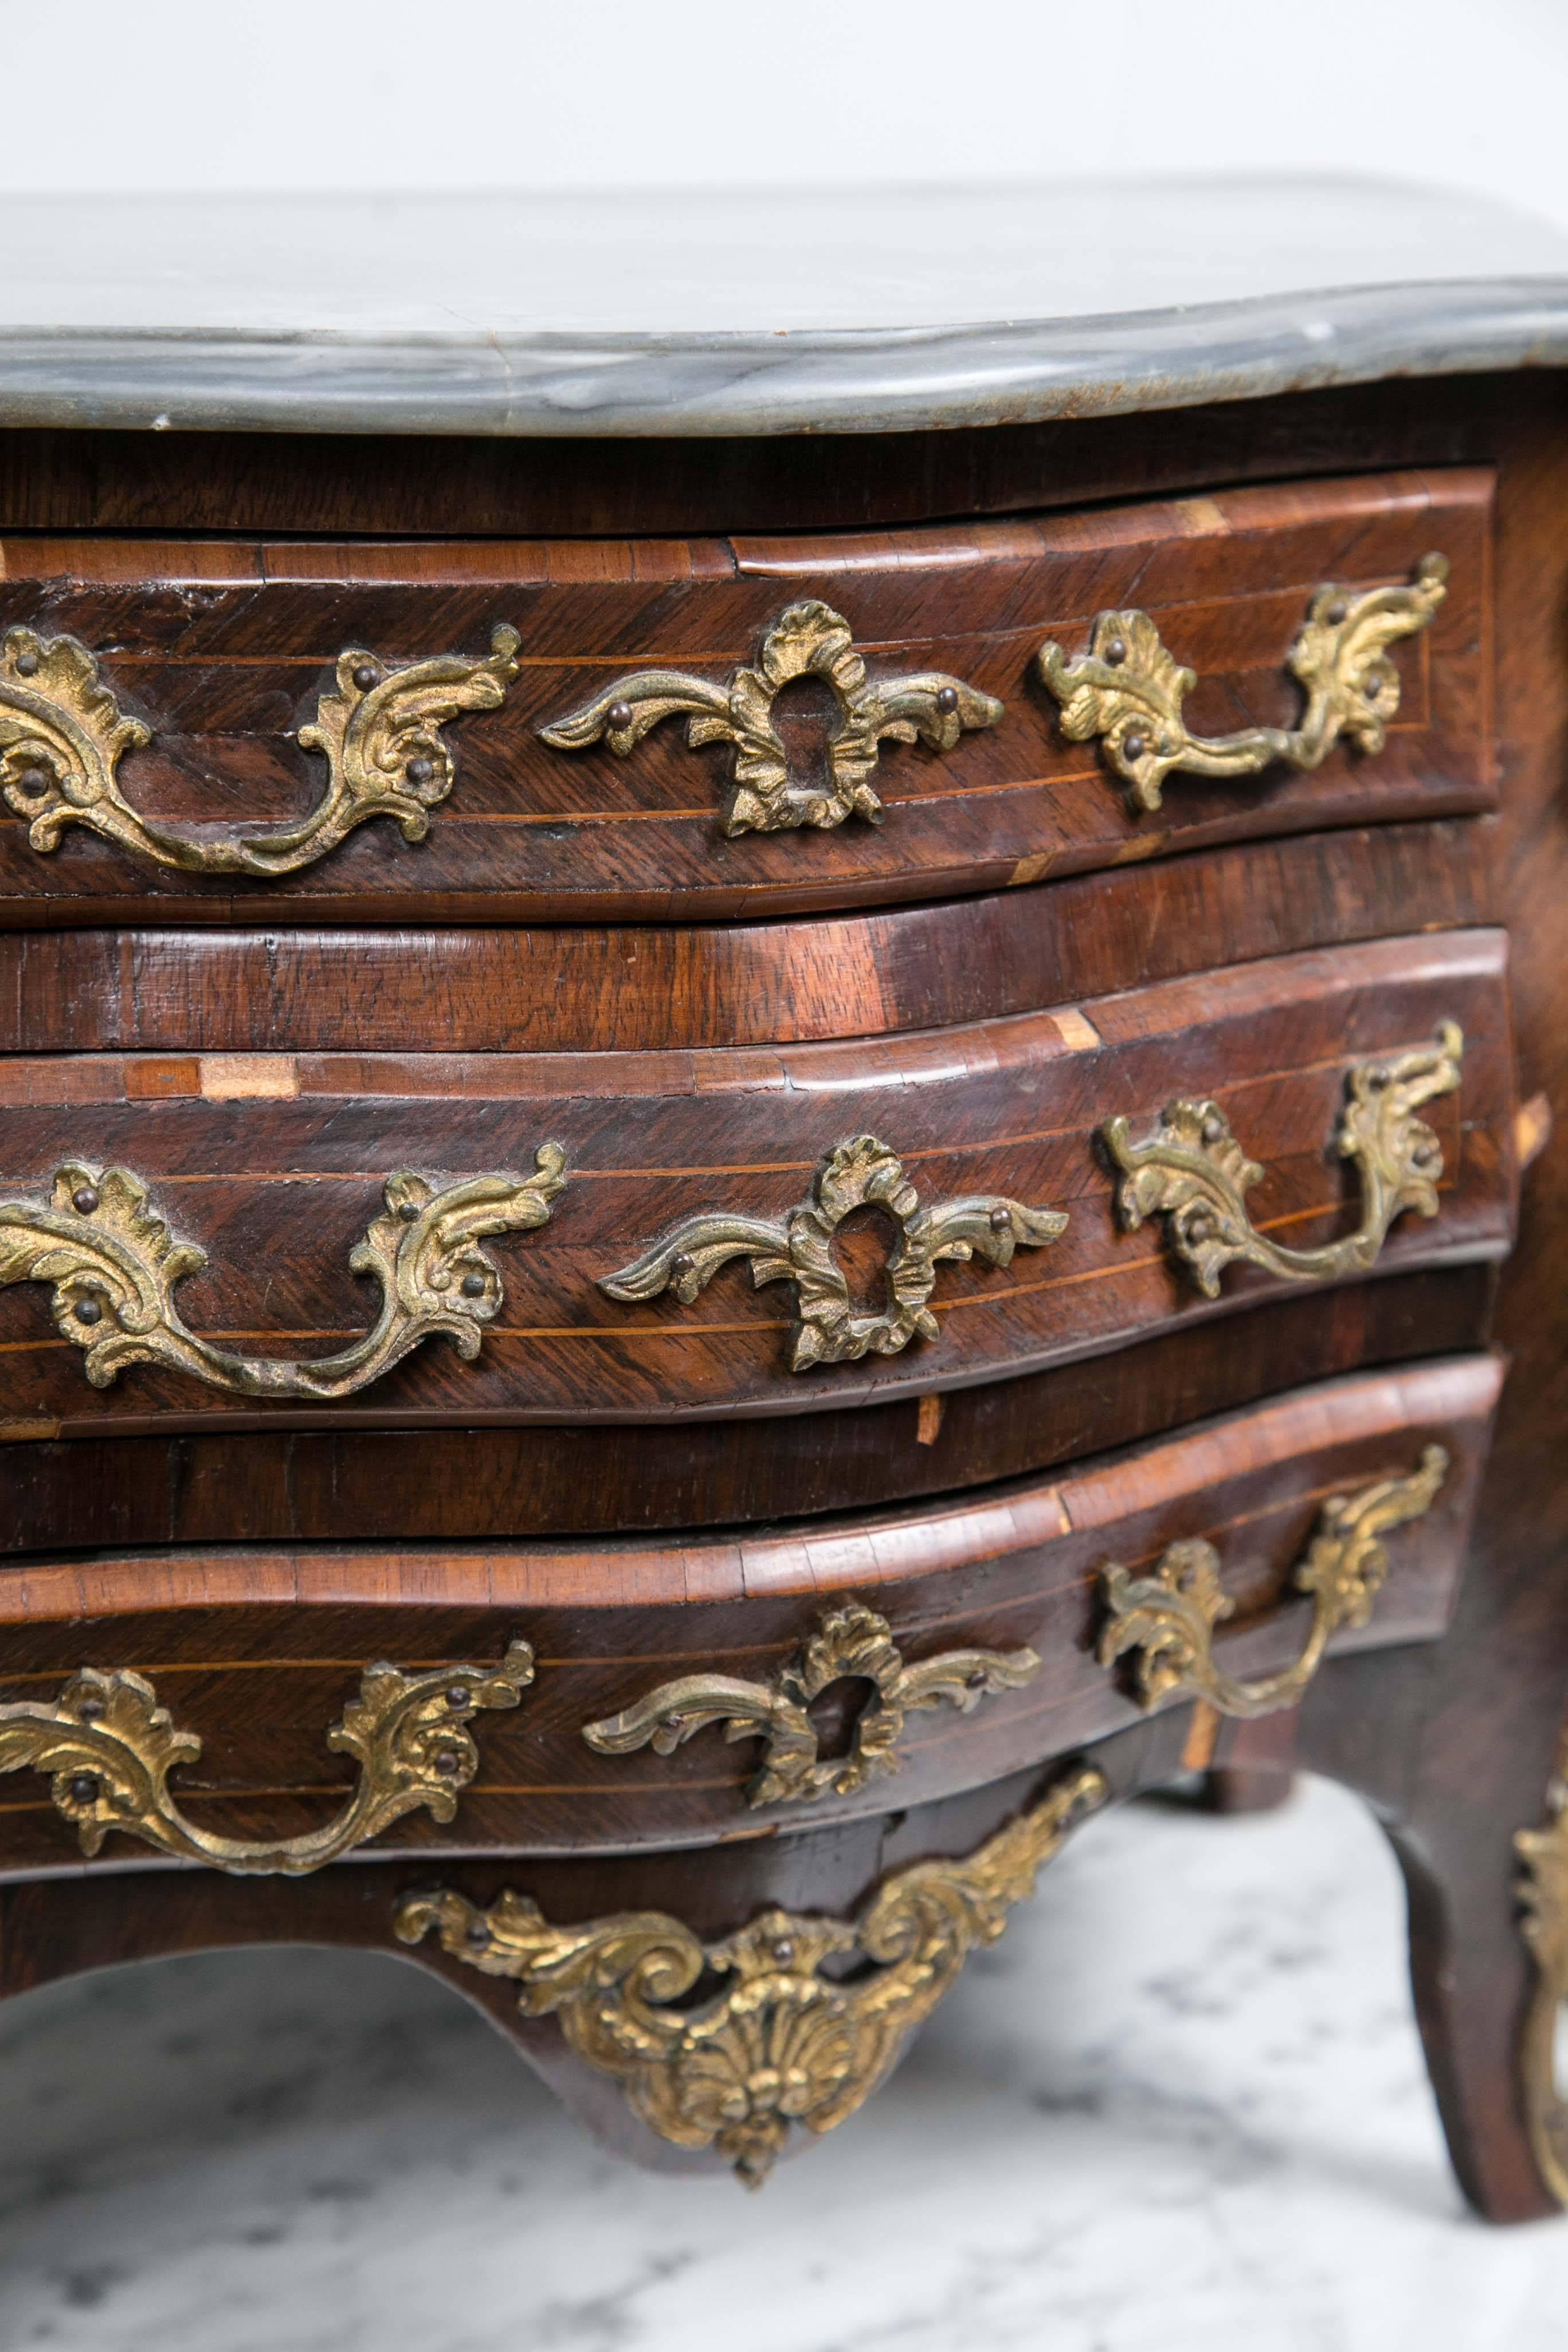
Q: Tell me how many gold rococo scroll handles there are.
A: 6